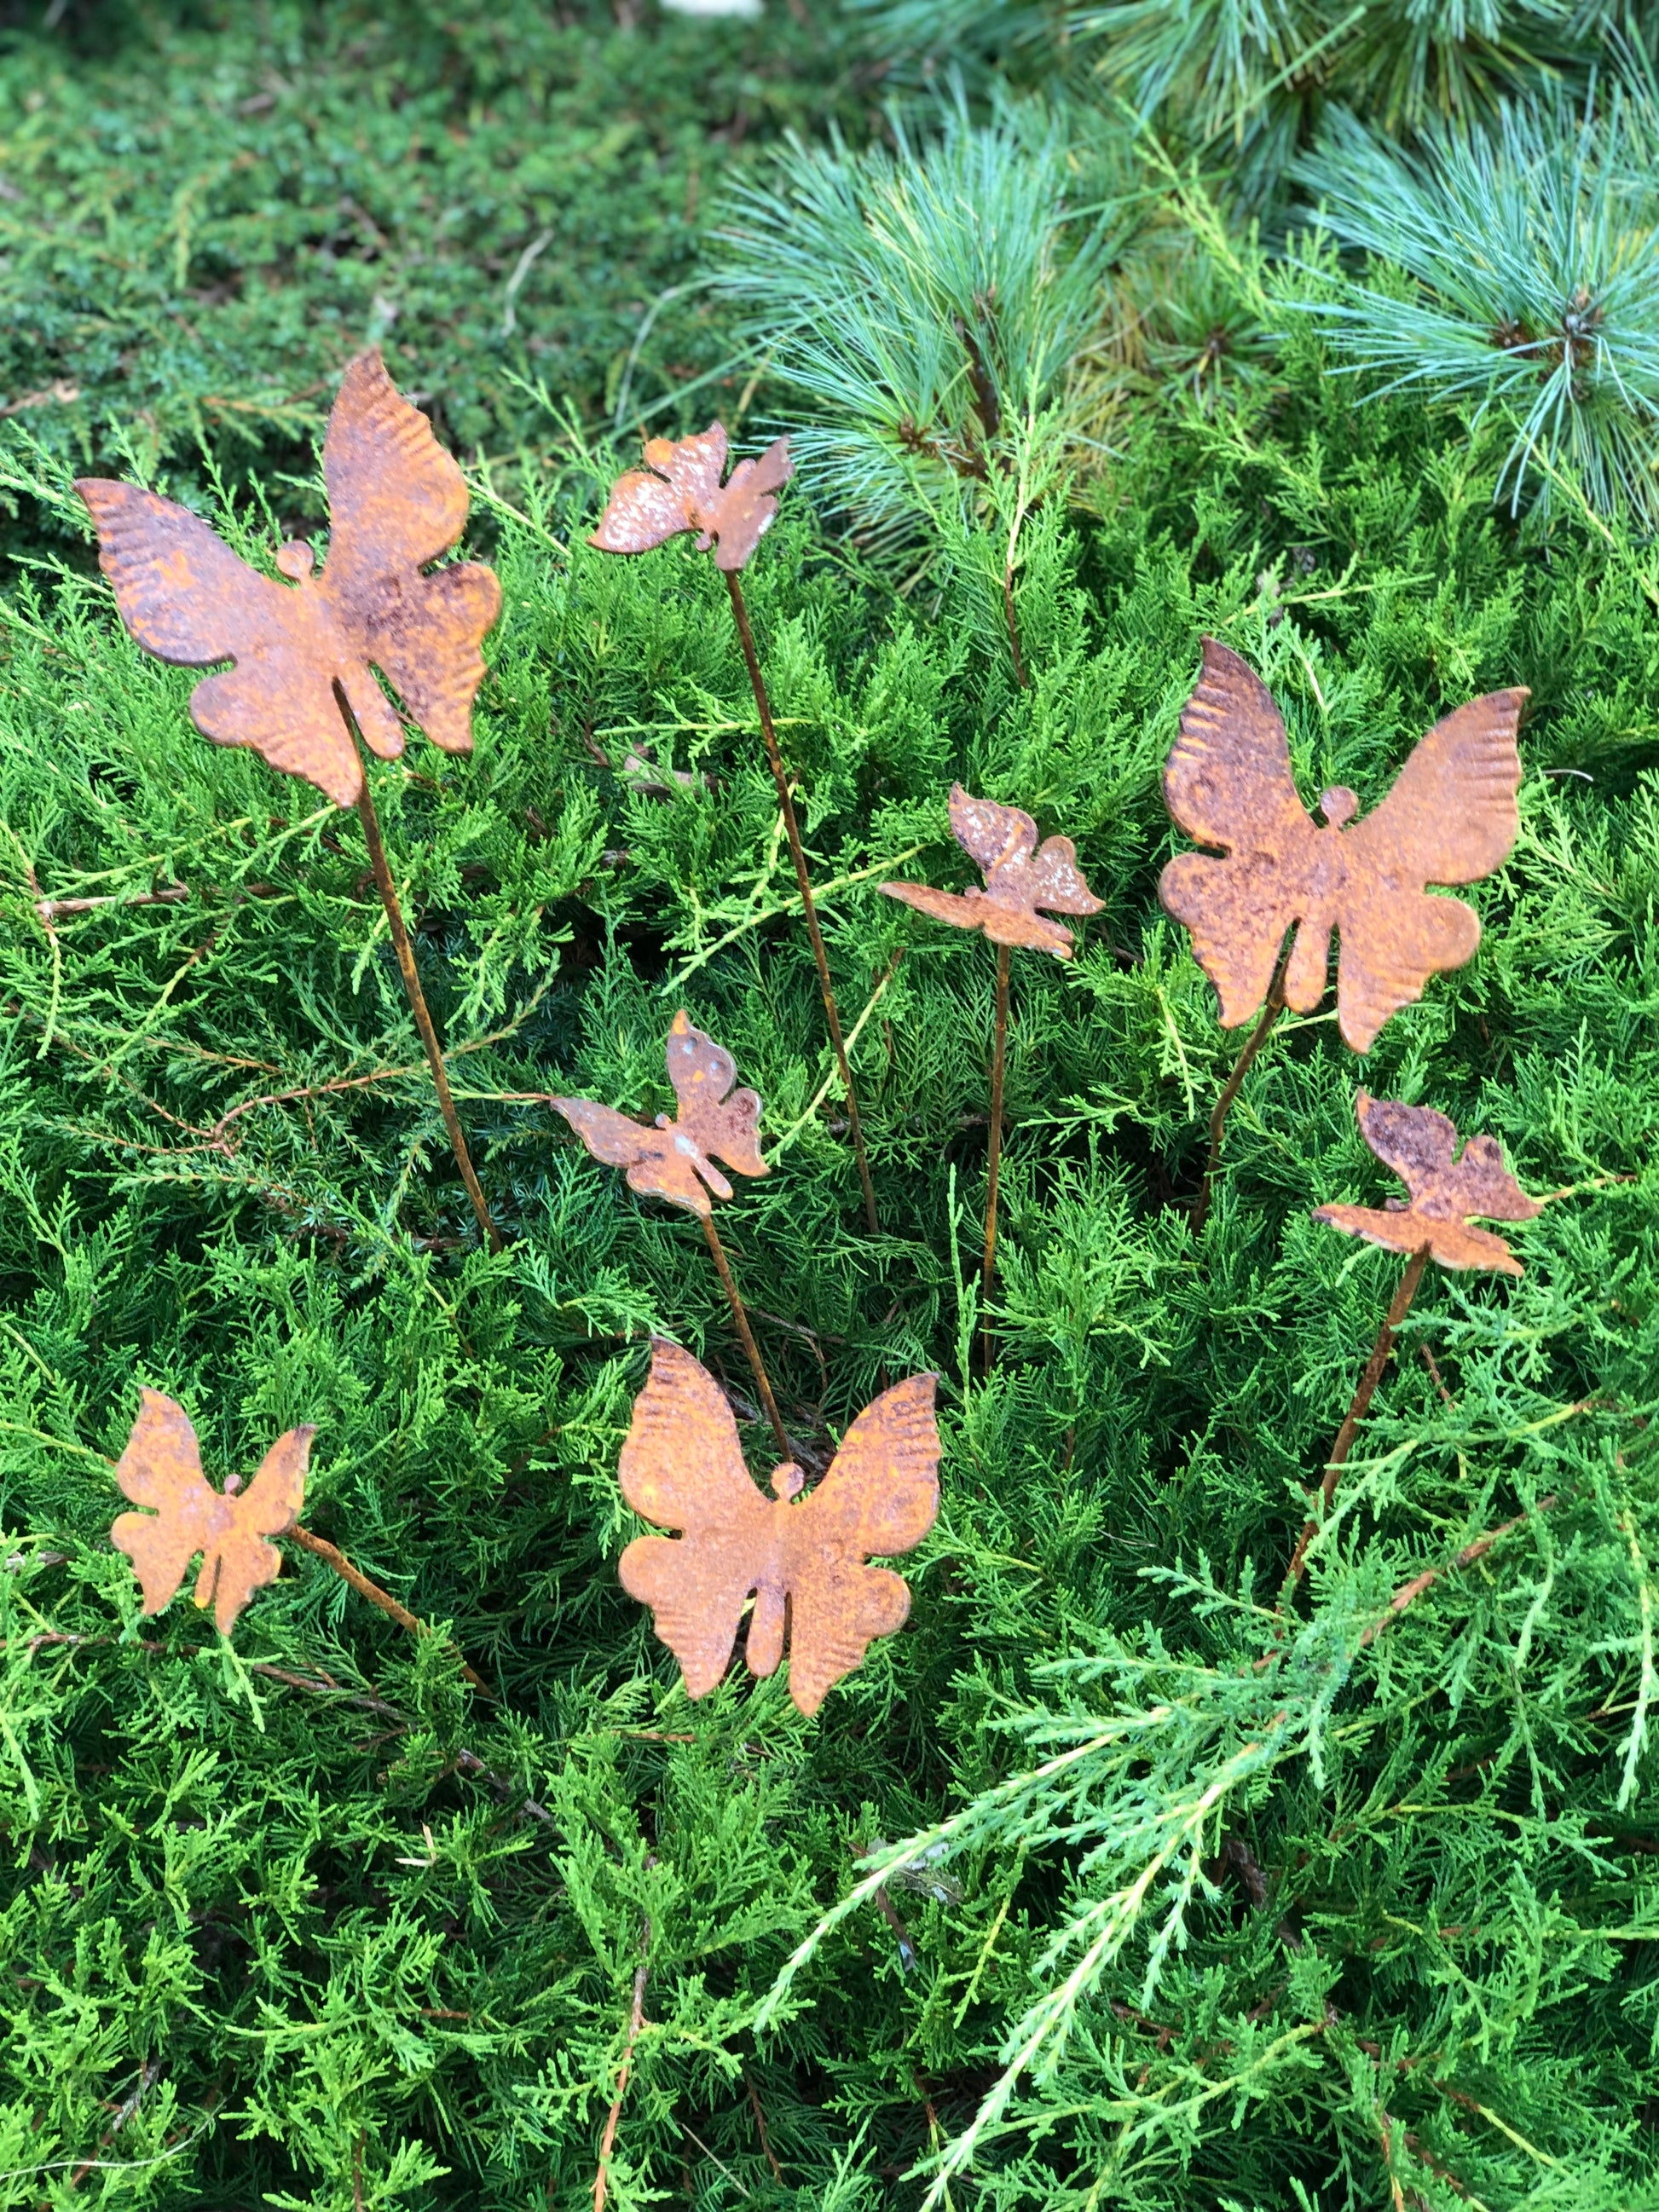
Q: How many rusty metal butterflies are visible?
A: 8